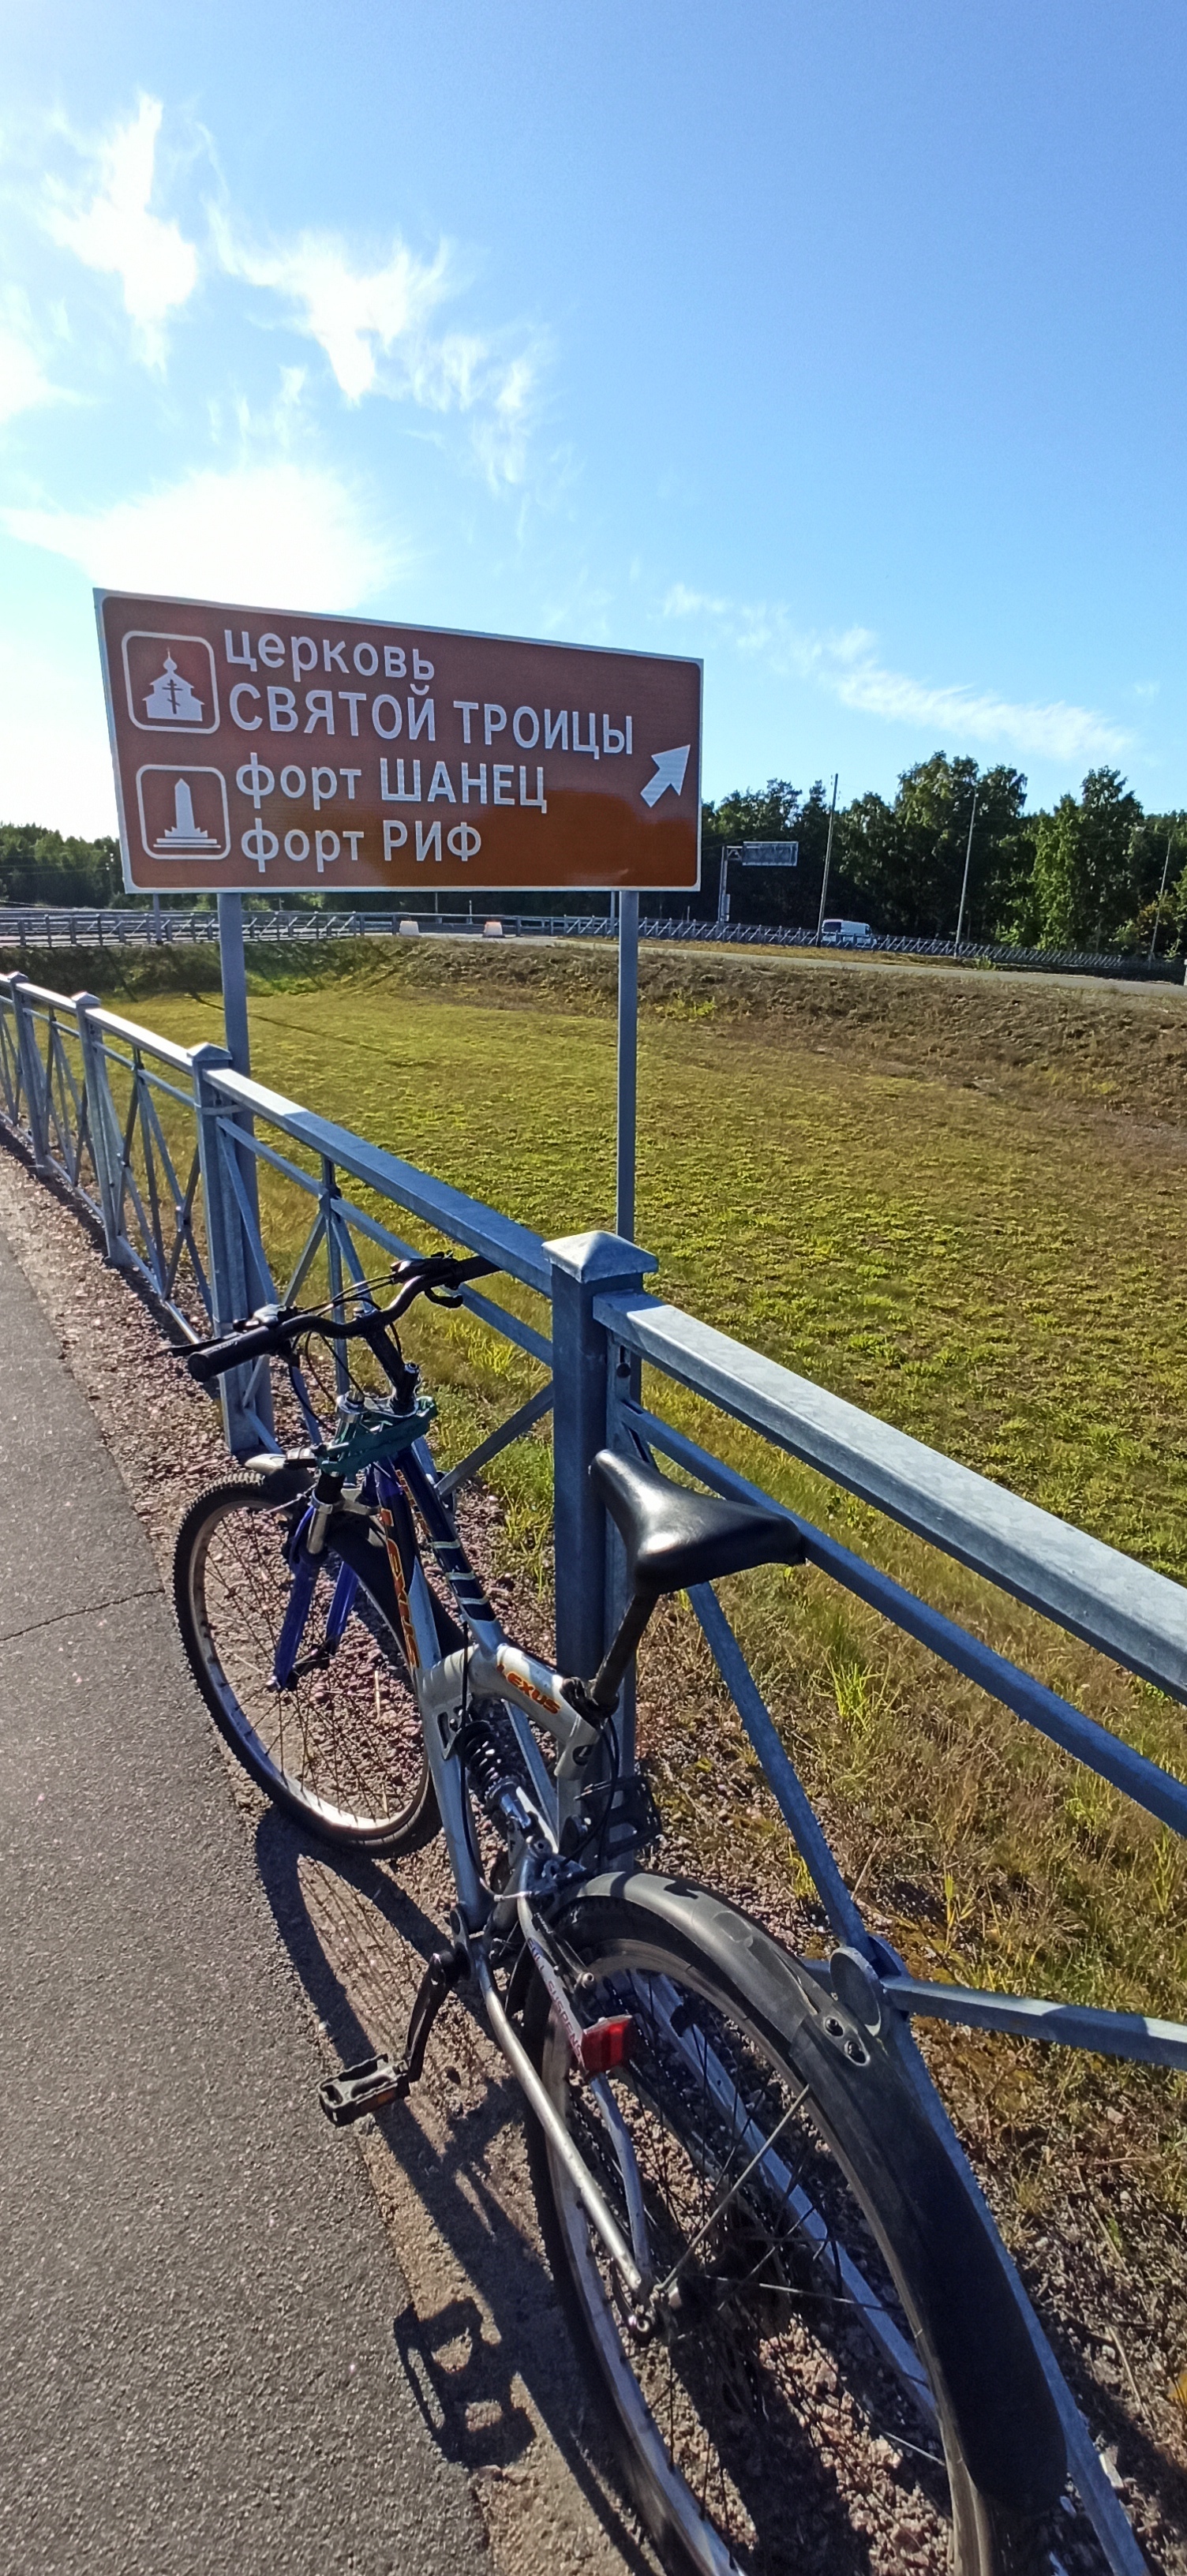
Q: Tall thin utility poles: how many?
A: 3